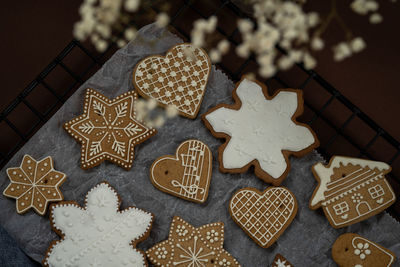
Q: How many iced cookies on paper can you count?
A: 11